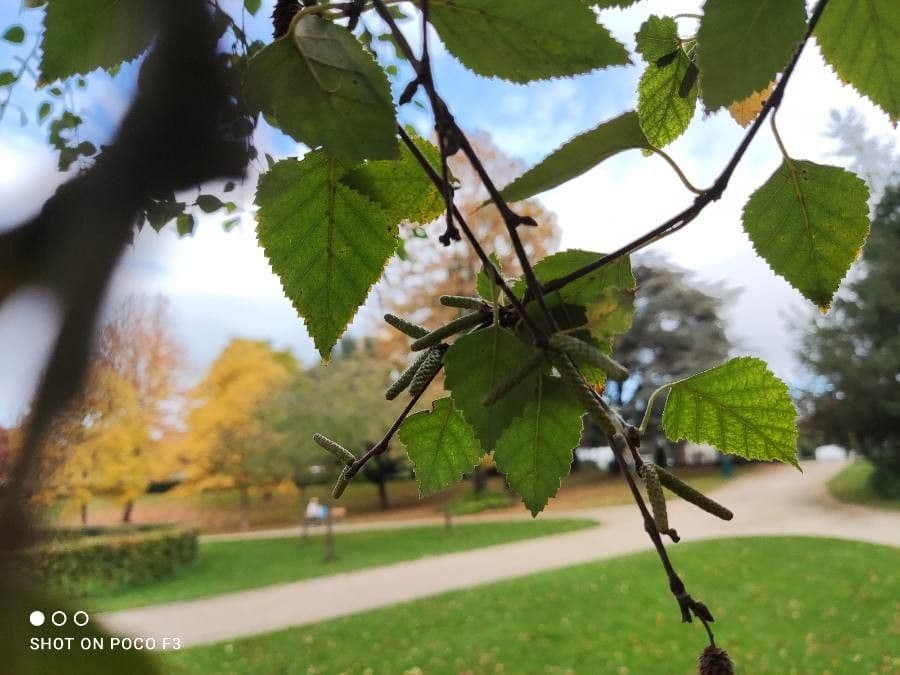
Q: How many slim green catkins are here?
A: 12